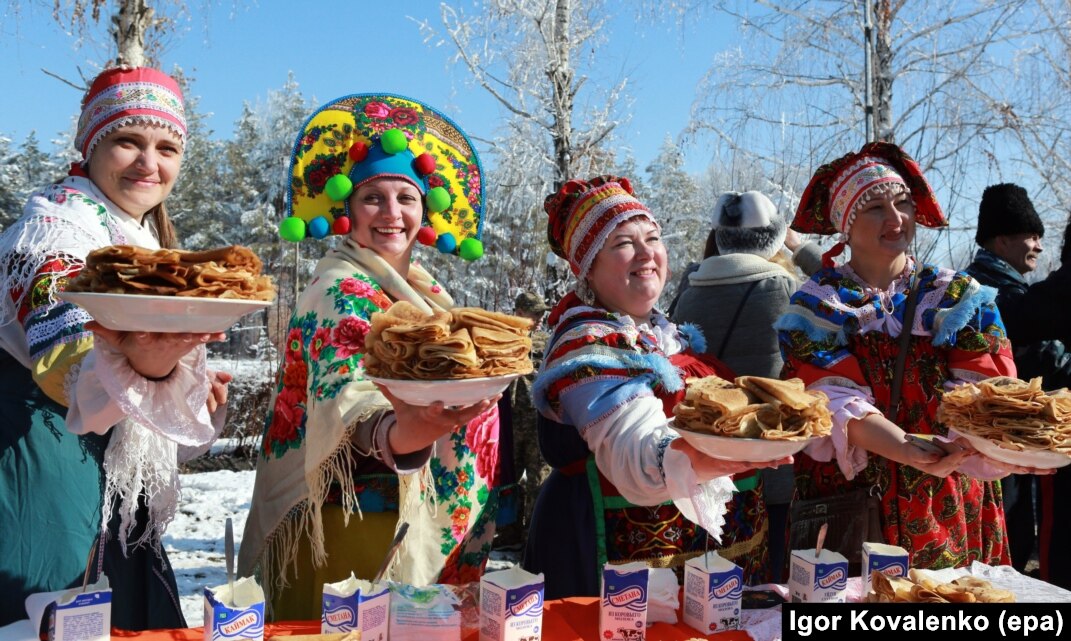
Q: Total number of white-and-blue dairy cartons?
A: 8